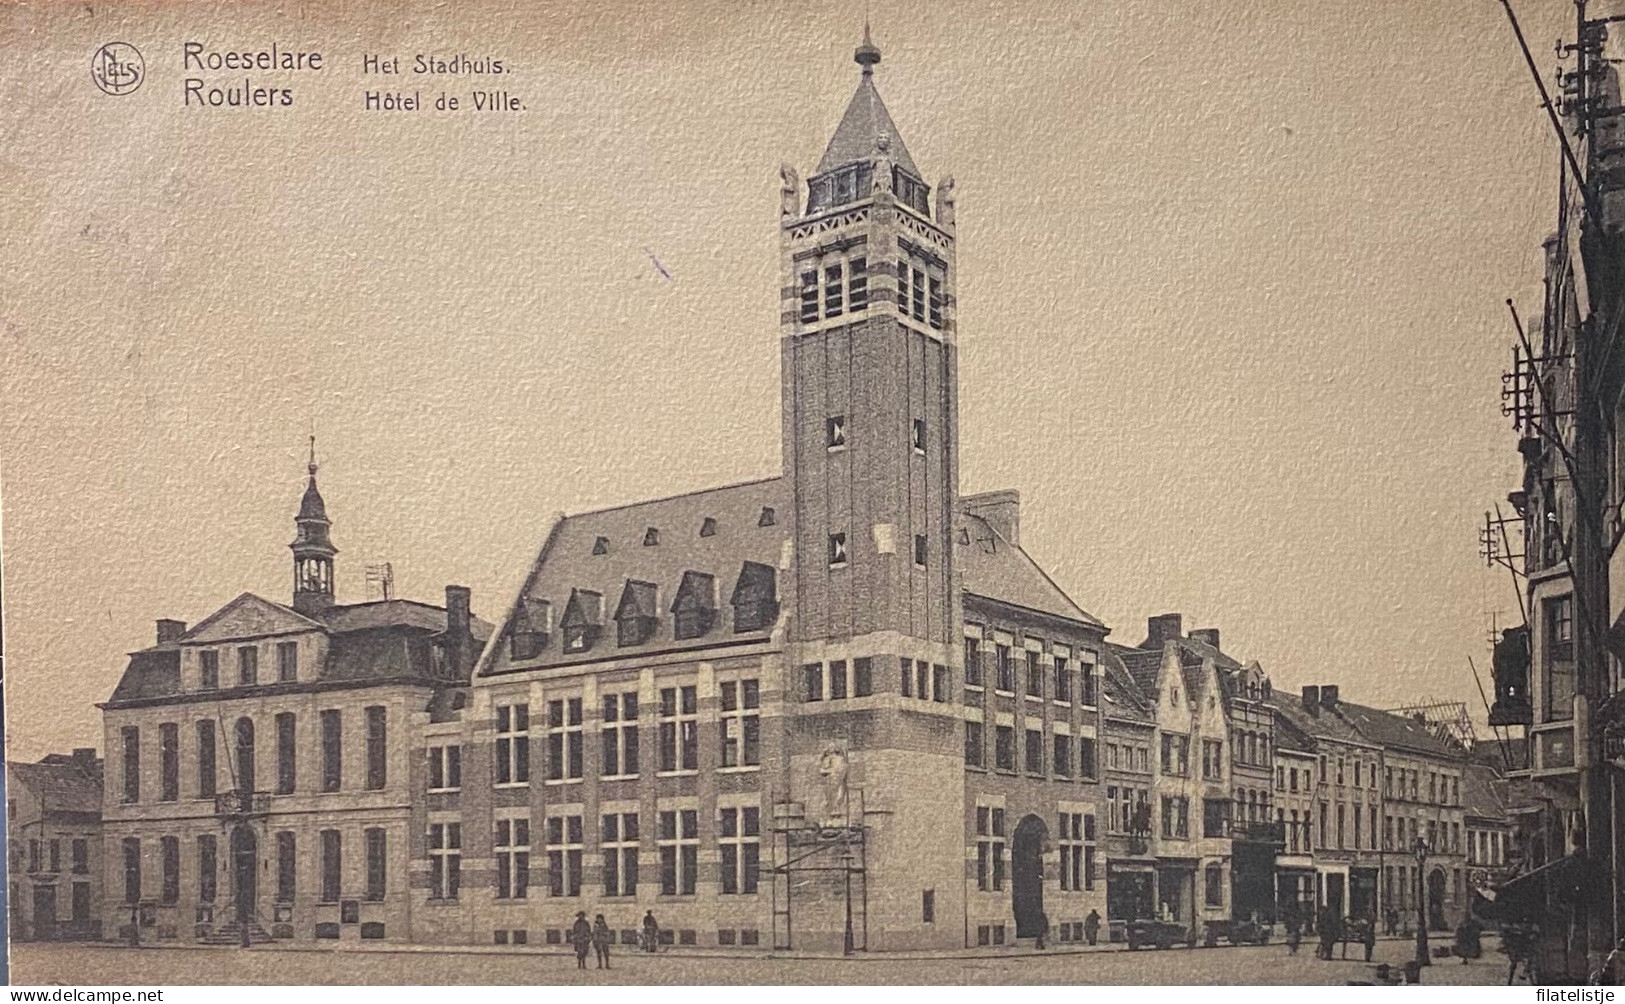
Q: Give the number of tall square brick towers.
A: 1